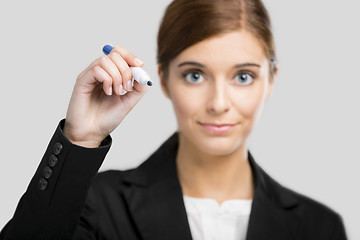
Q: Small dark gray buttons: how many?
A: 4